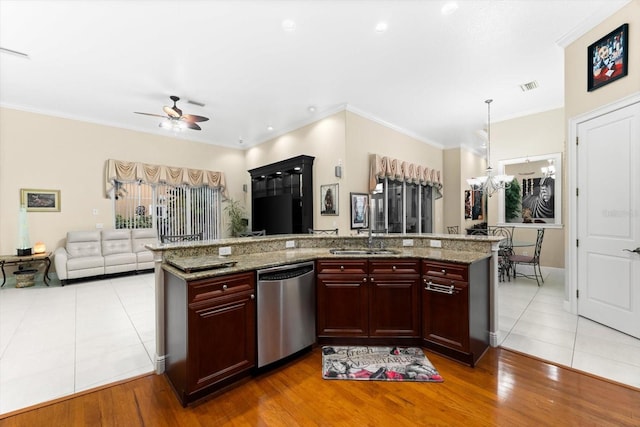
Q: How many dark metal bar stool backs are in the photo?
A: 4